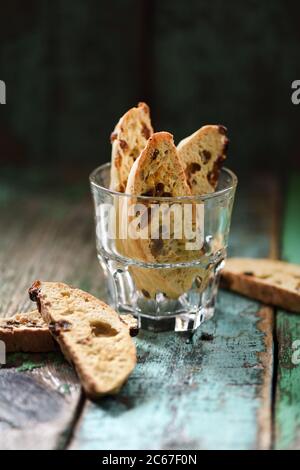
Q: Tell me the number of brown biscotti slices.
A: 6